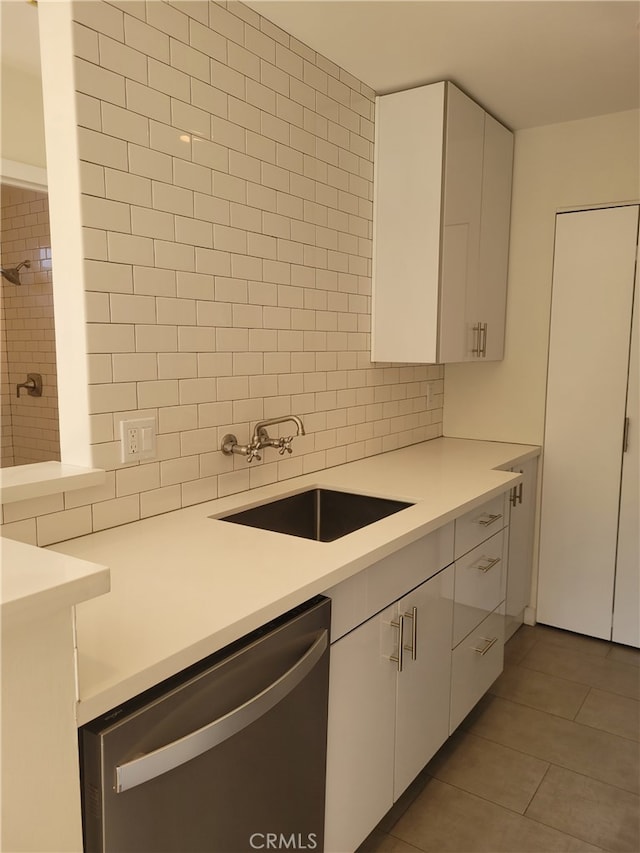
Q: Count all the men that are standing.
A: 0